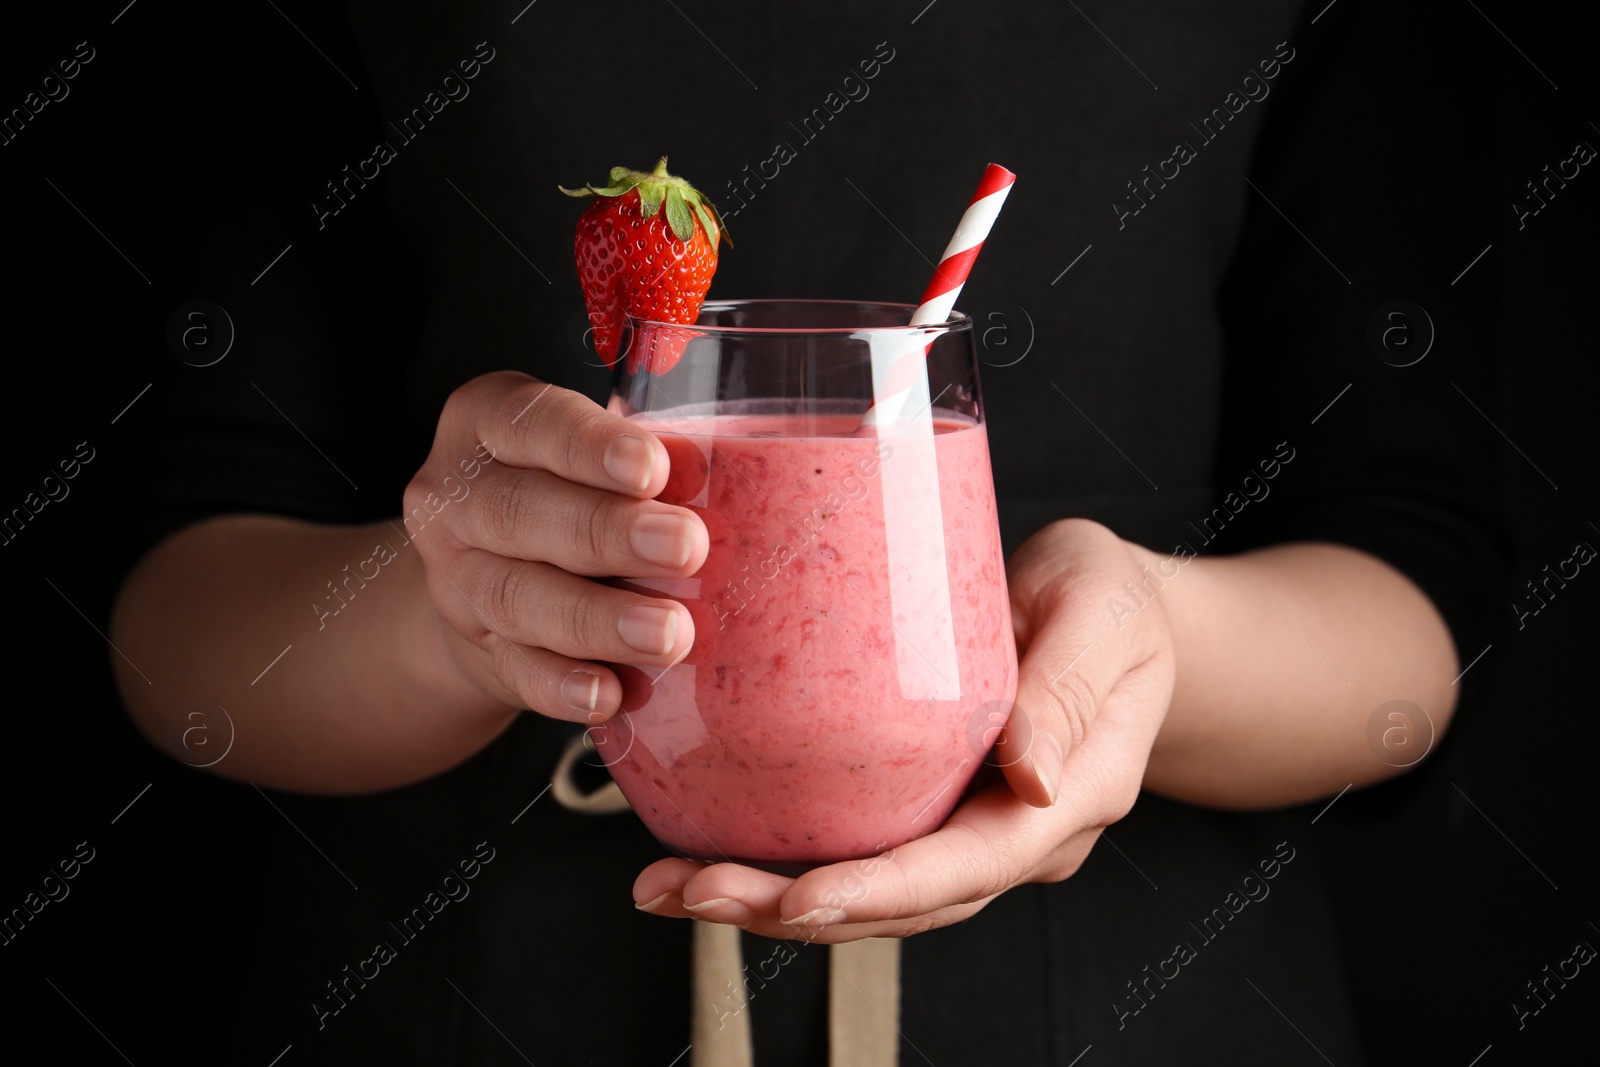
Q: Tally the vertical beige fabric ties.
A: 2